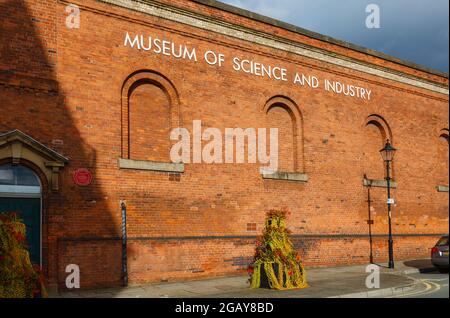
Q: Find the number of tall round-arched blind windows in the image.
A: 4